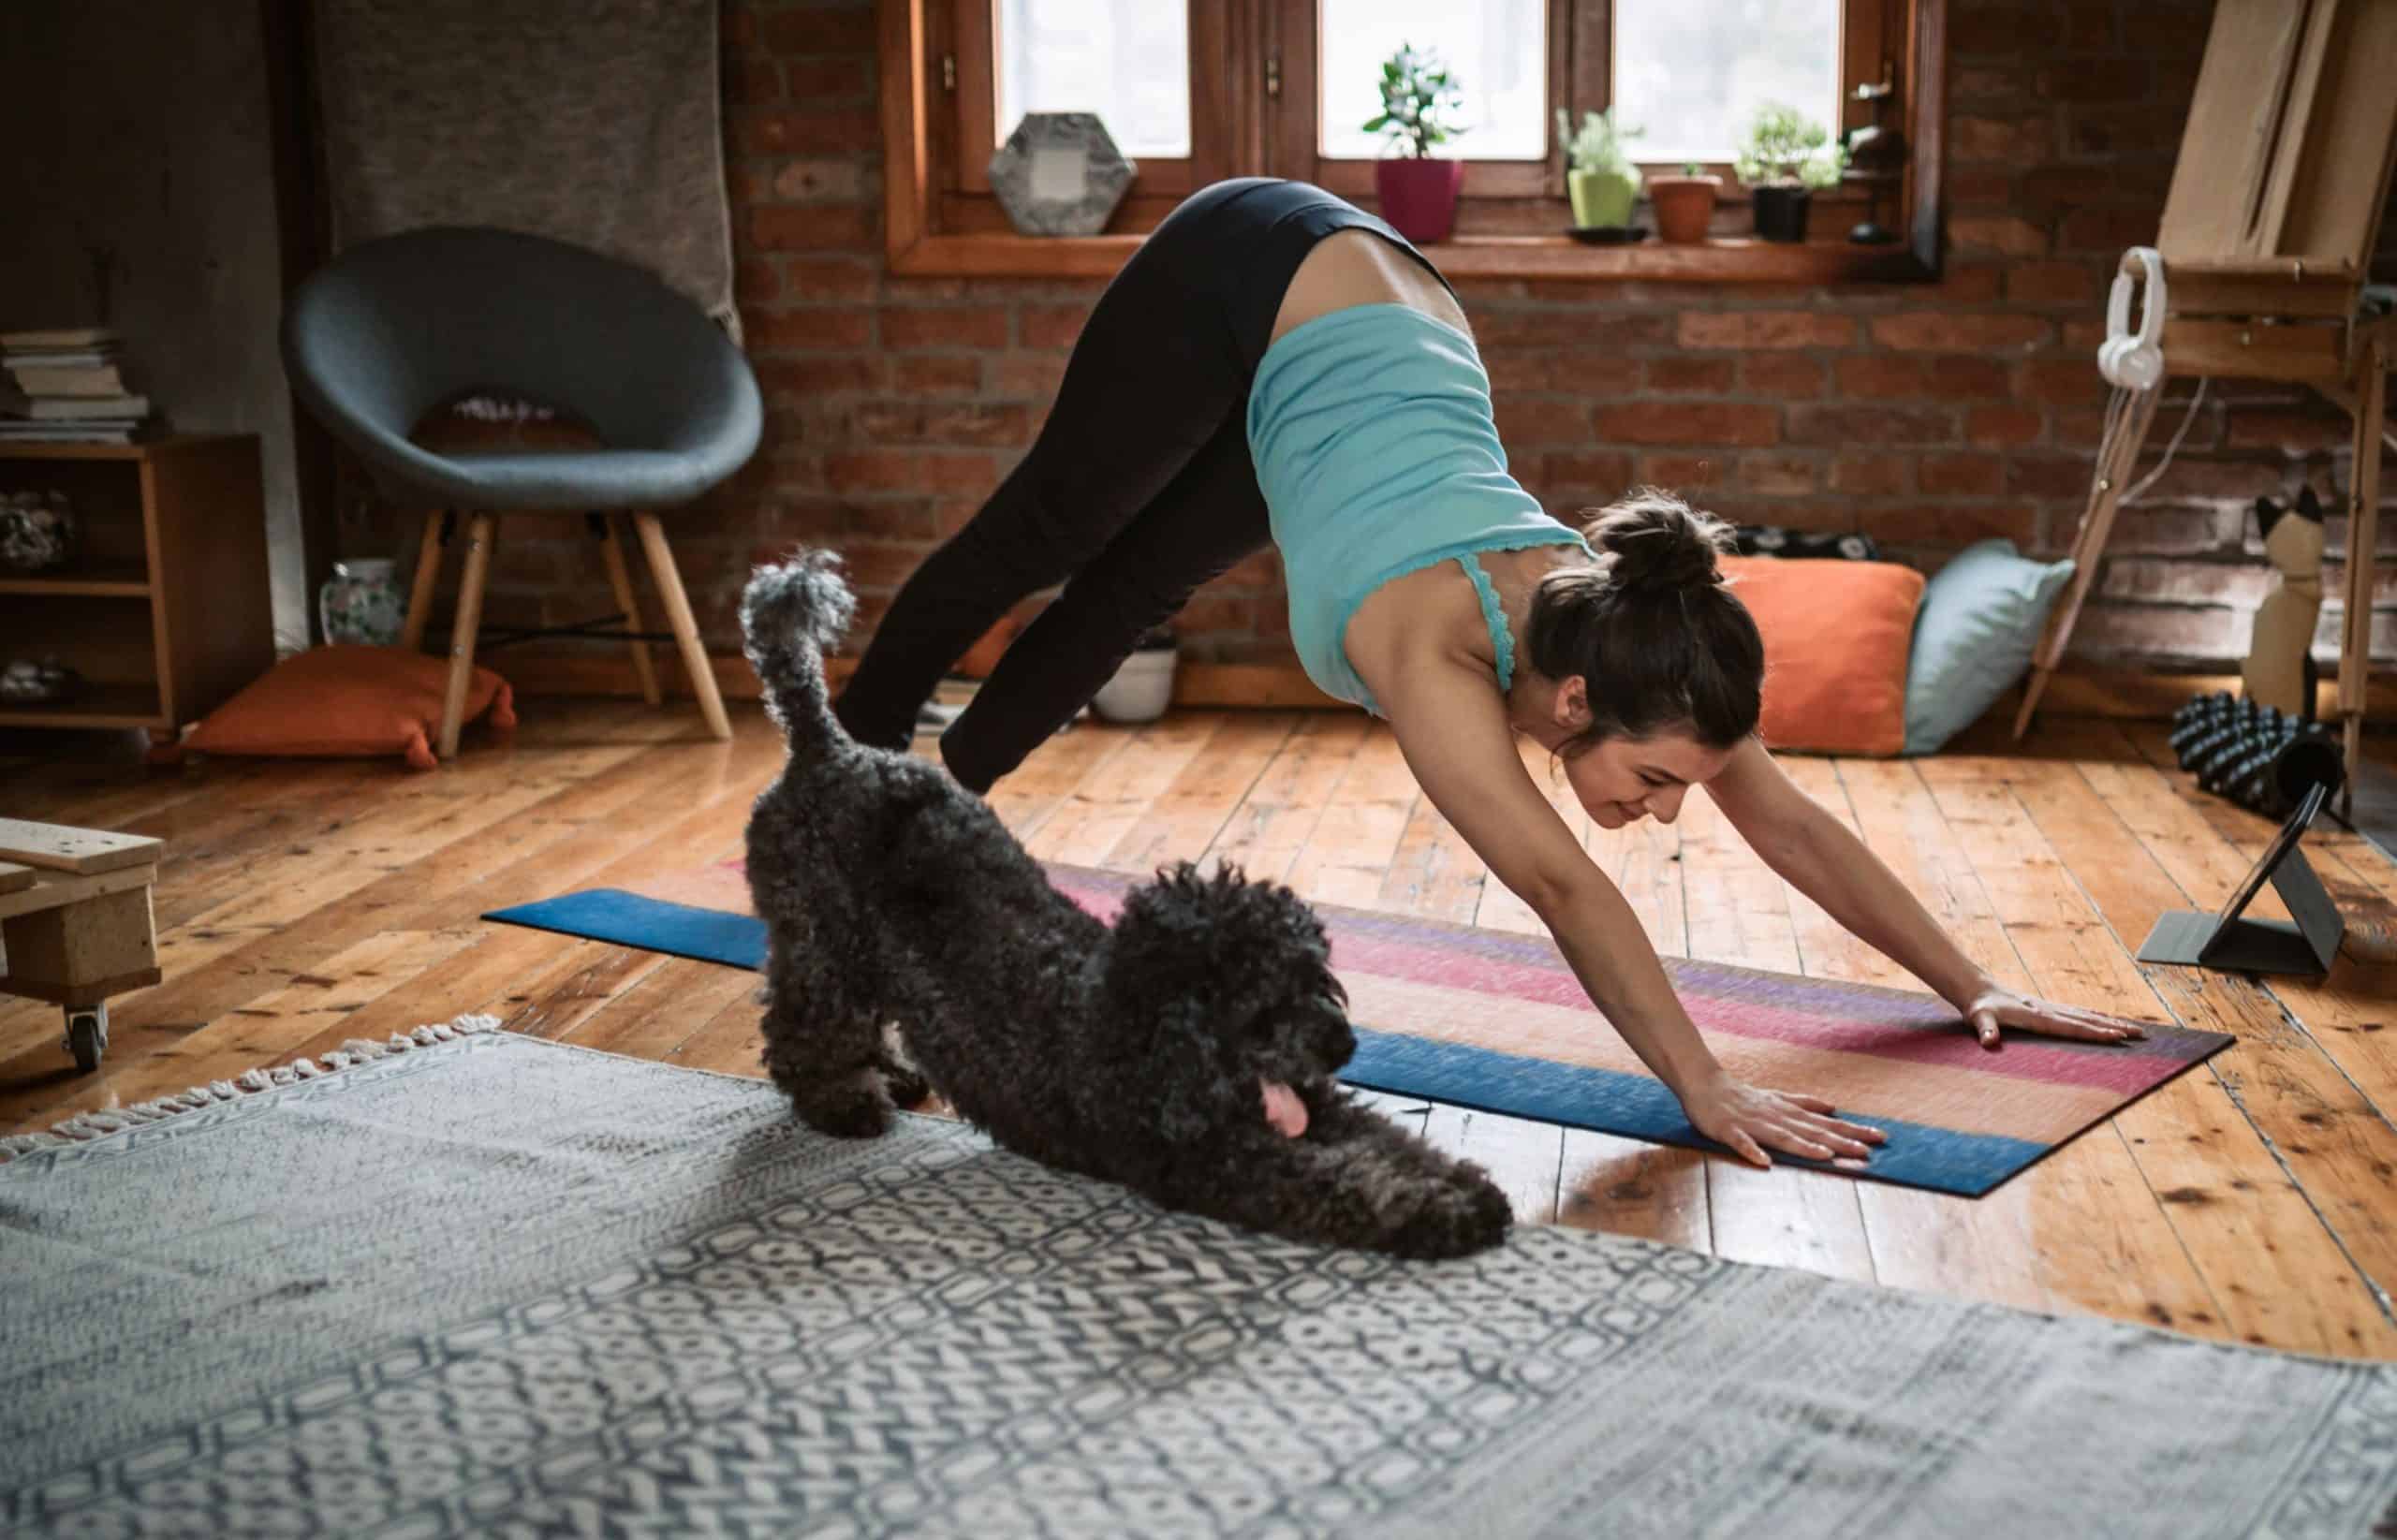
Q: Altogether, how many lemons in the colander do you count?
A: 0